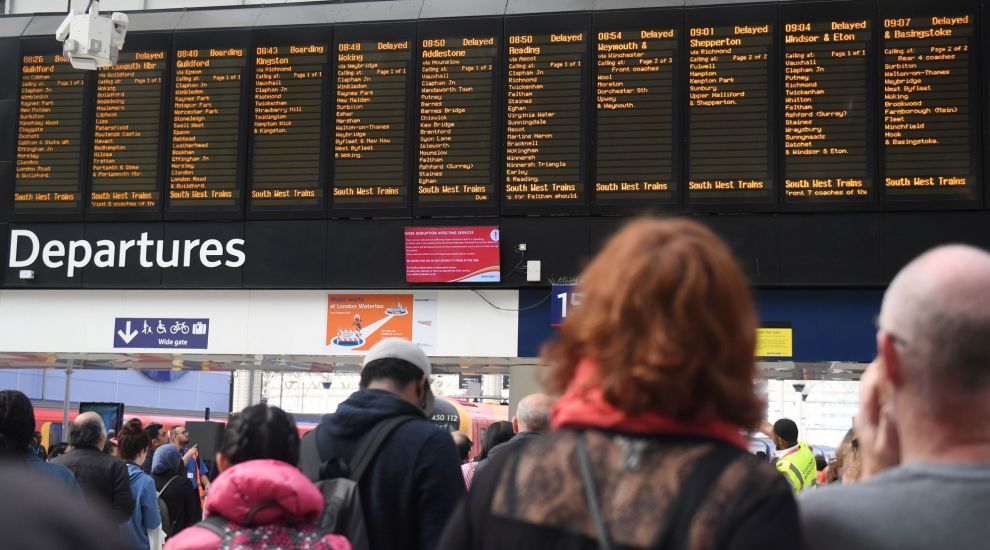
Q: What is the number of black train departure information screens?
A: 11